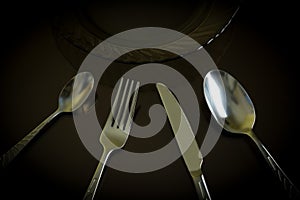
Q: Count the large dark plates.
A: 1